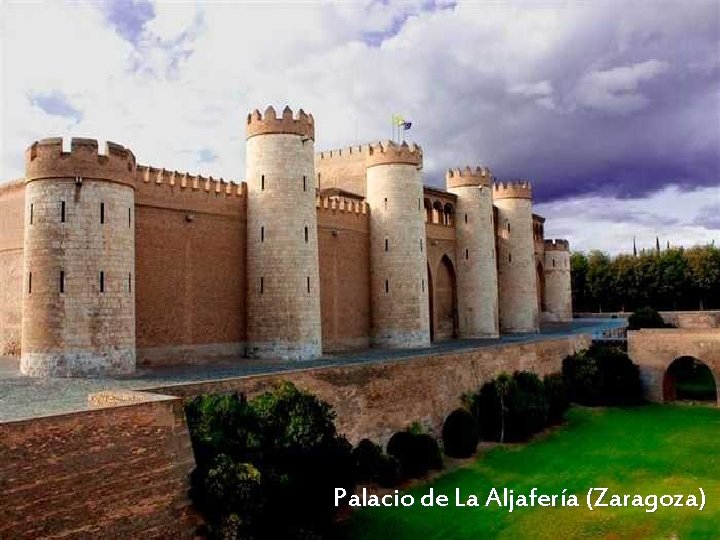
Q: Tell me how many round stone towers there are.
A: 6